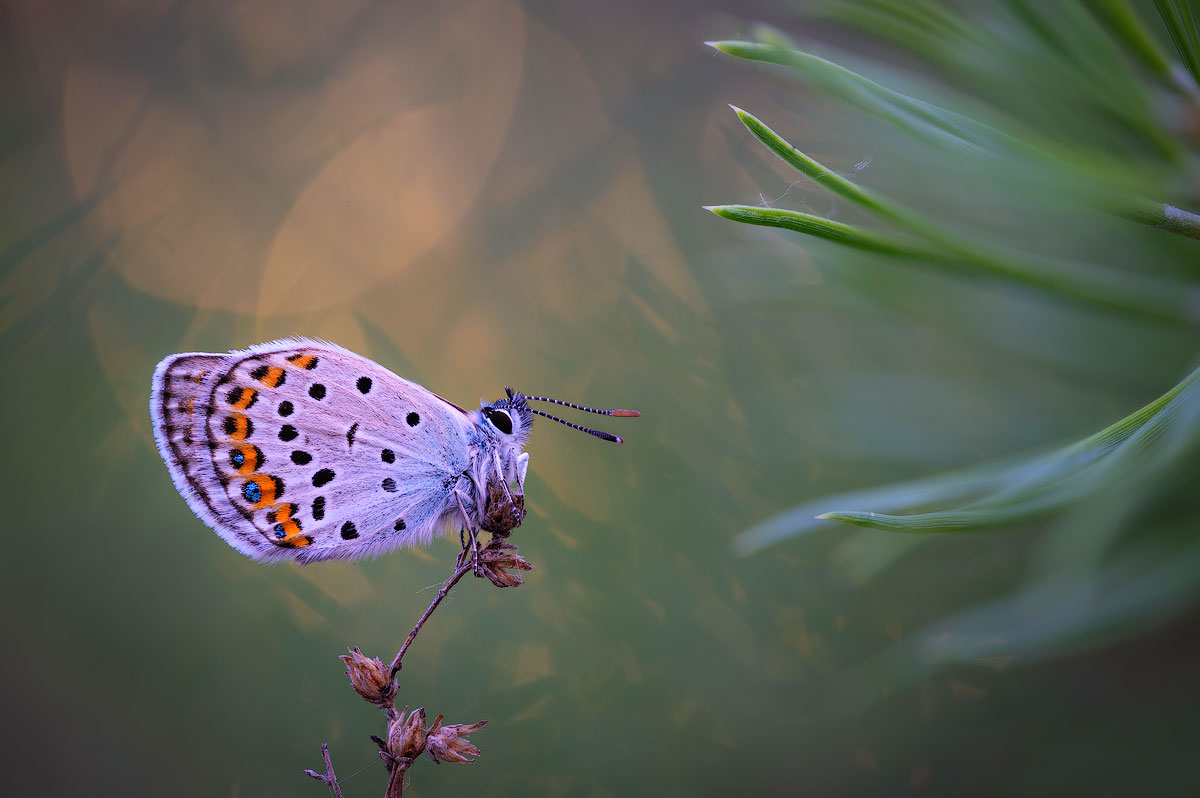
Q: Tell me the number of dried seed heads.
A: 5